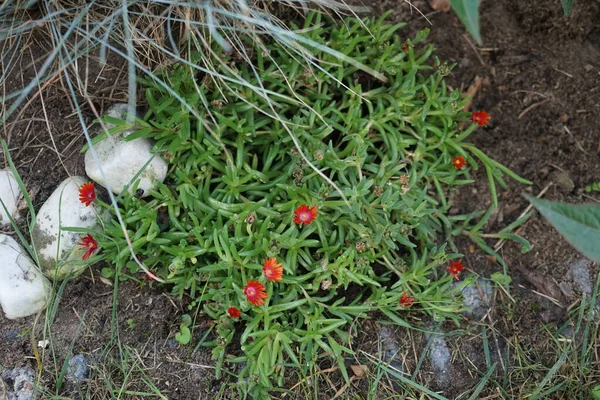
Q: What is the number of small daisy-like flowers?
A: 10